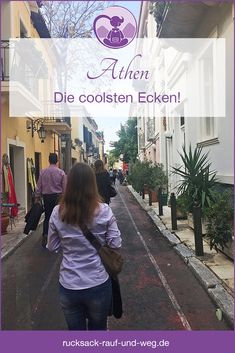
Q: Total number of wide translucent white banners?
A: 1